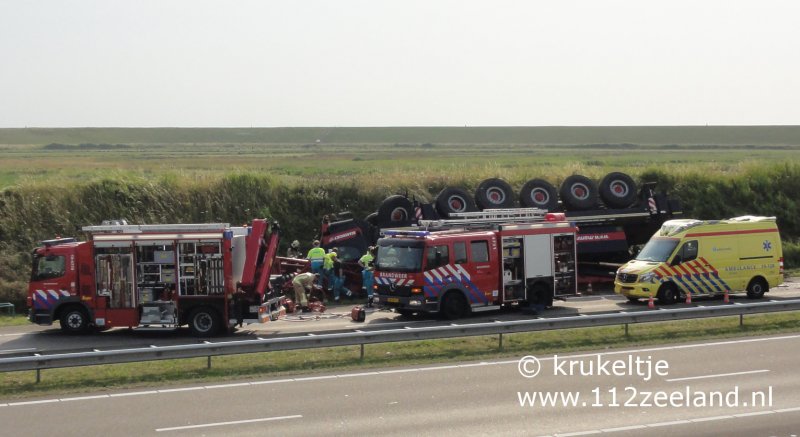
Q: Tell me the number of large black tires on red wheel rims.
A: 6